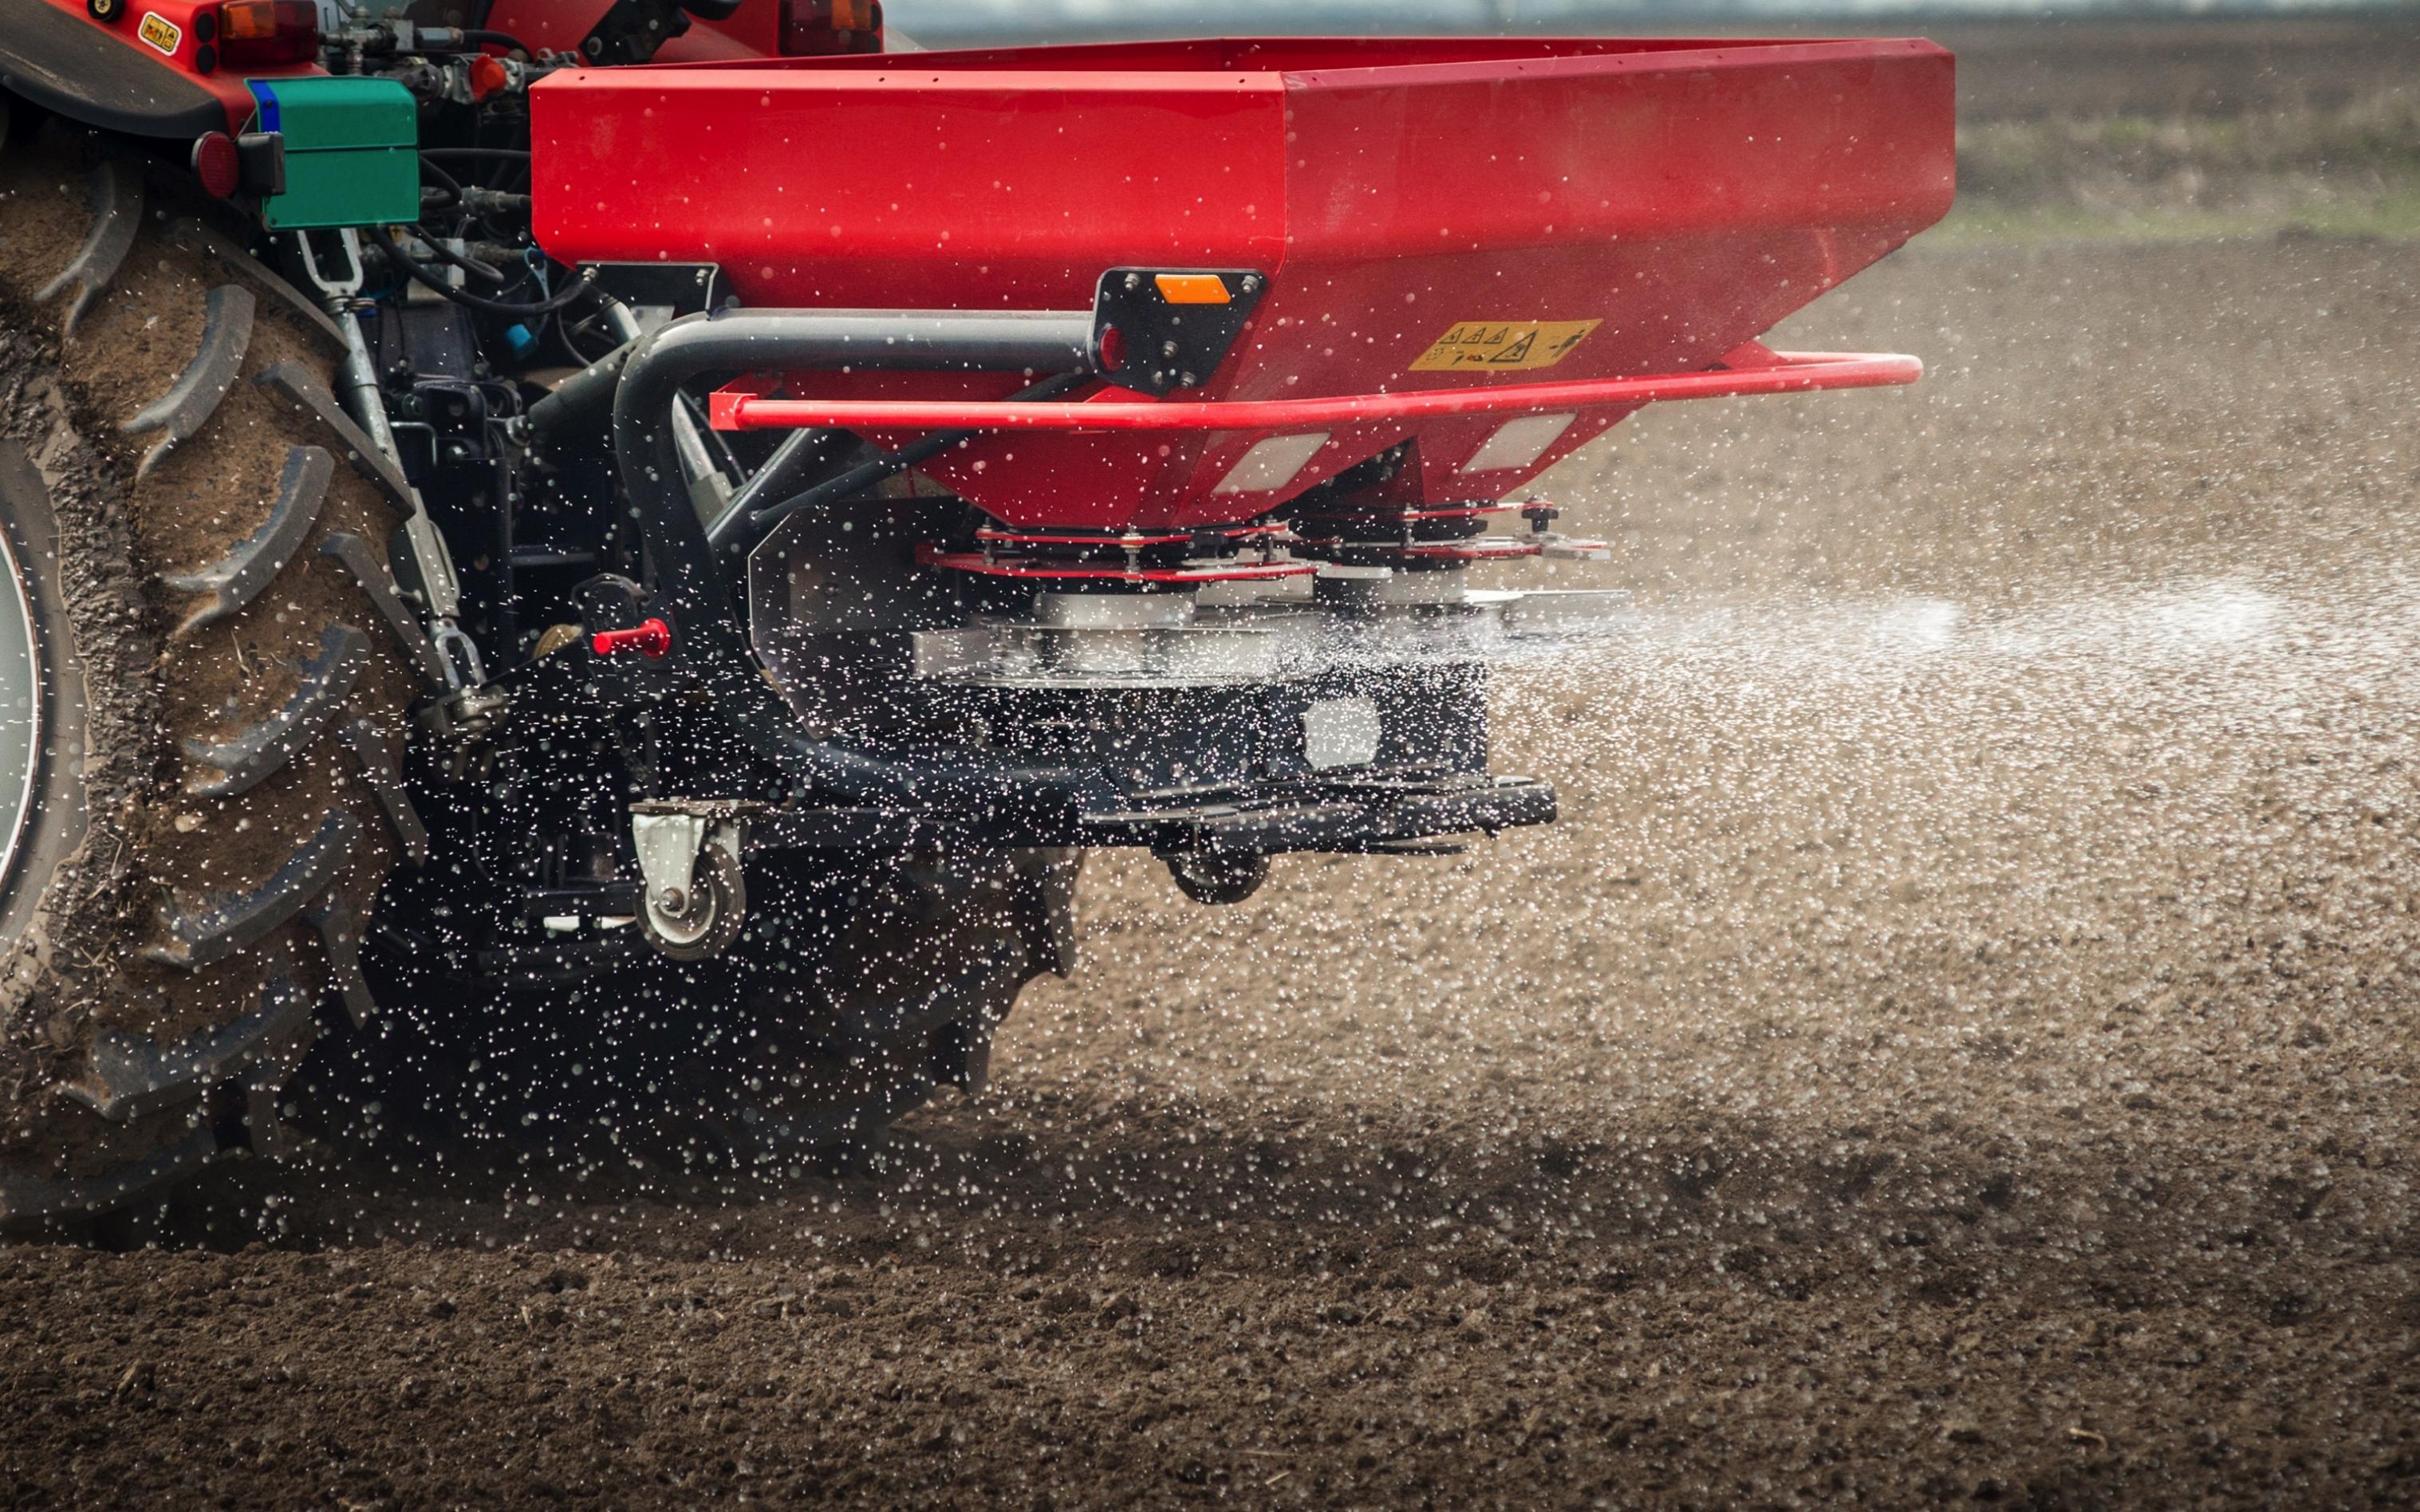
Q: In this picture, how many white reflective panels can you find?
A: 2